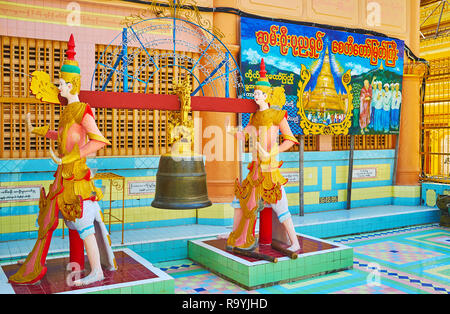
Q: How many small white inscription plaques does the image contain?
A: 4